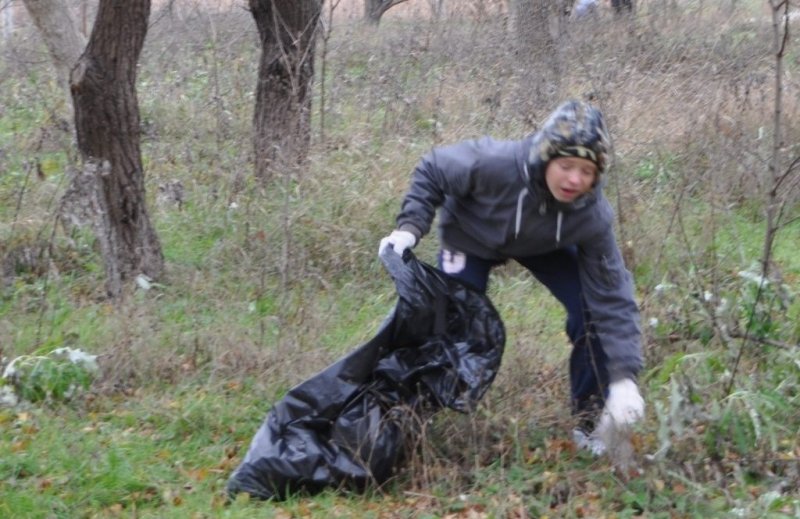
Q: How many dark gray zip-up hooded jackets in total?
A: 1